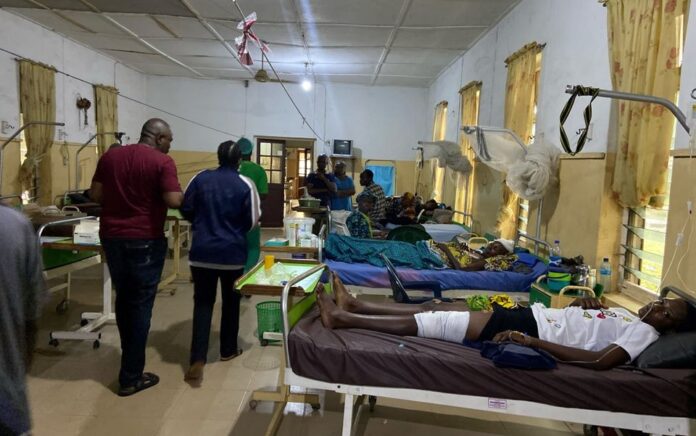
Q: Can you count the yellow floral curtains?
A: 6